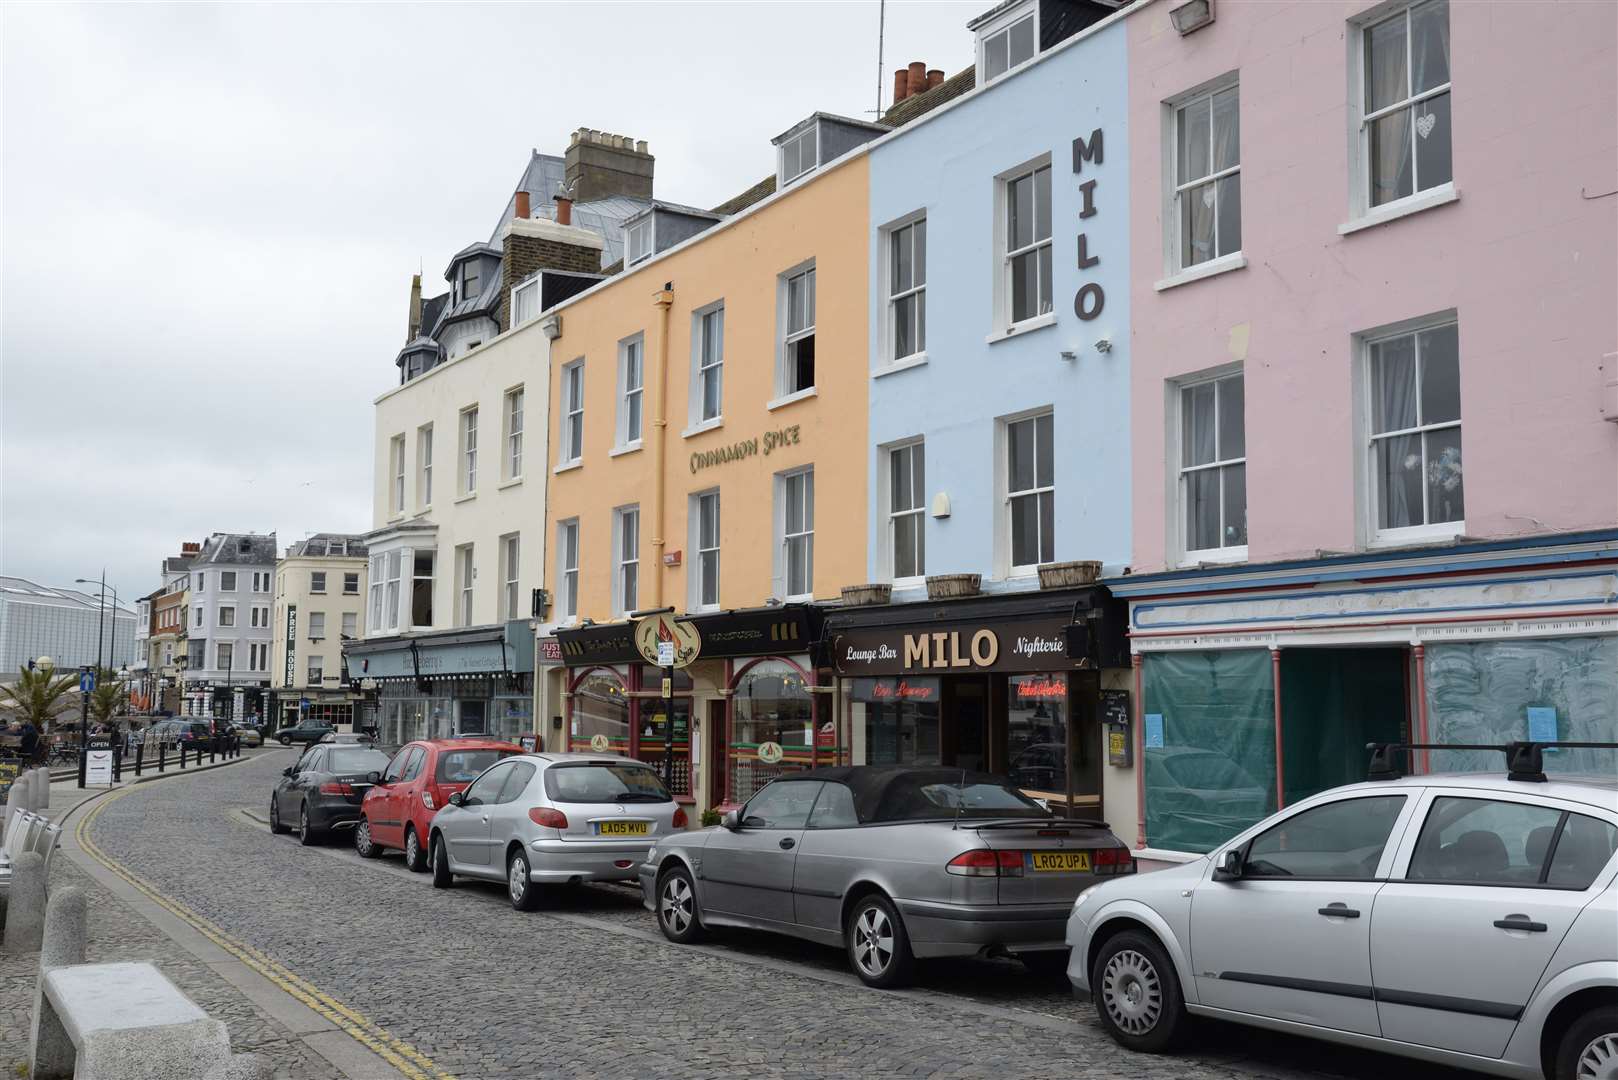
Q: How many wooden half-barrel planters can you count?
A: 3